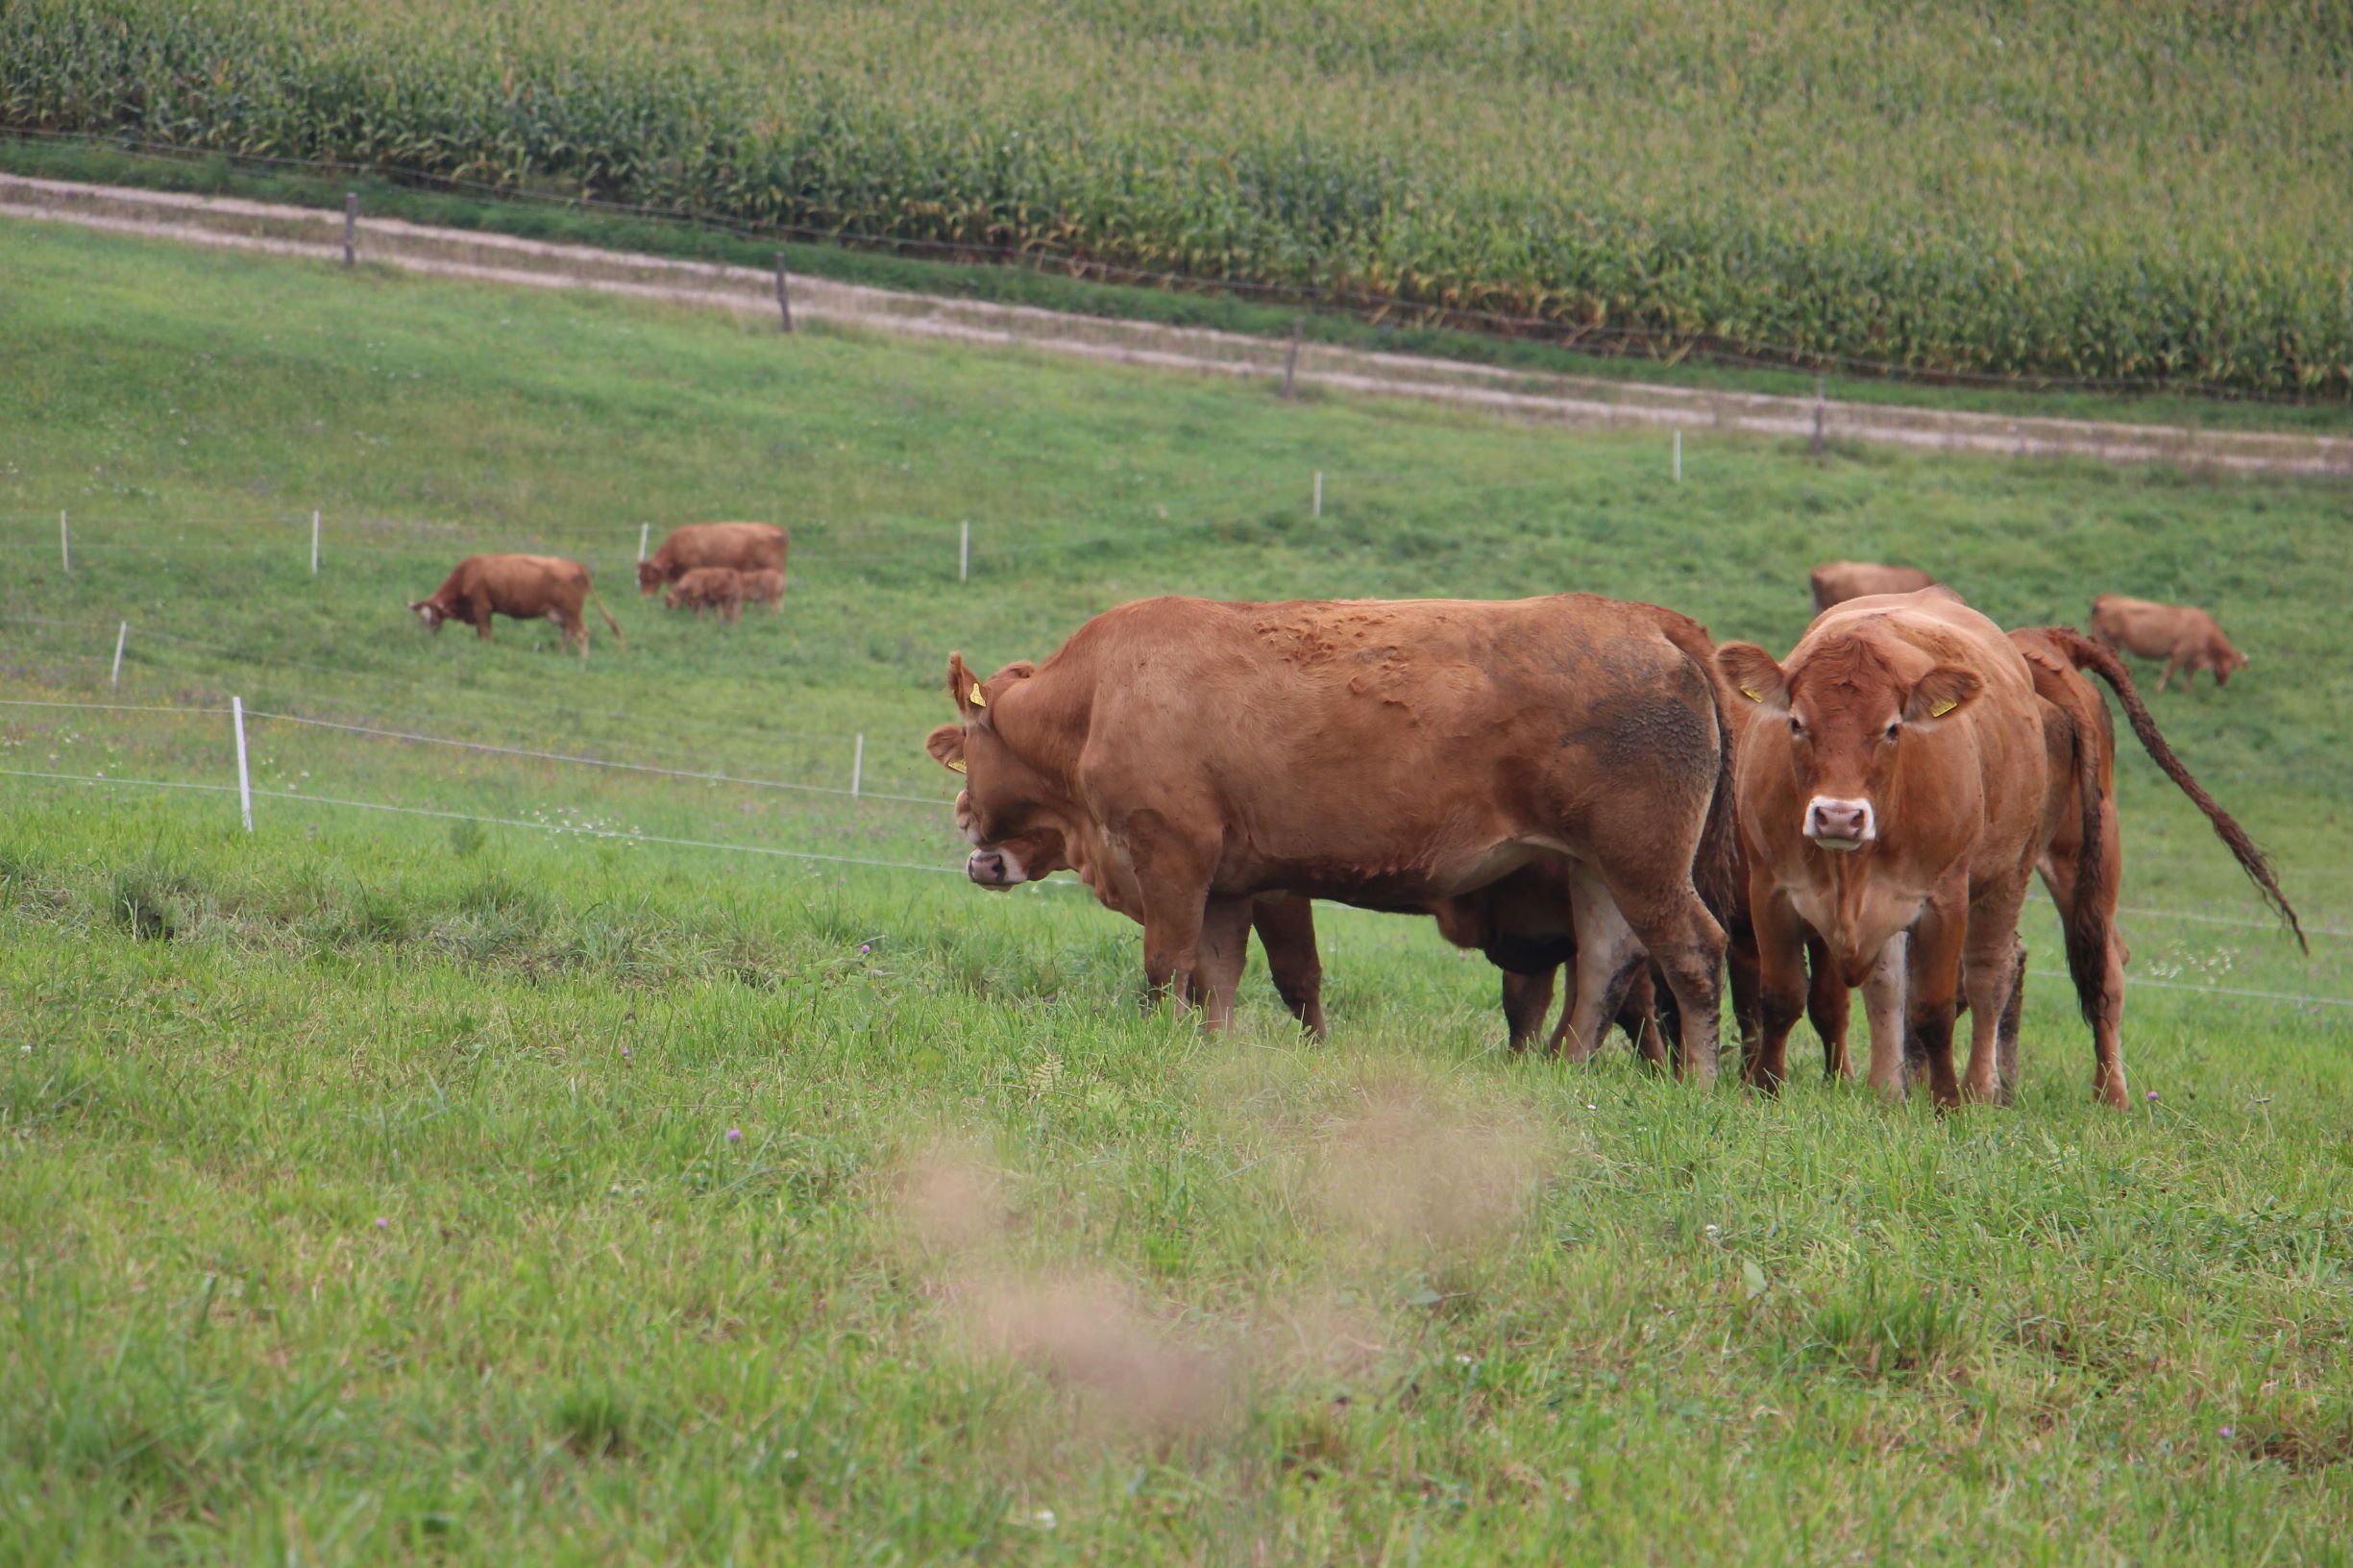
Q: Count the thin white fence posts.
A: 9